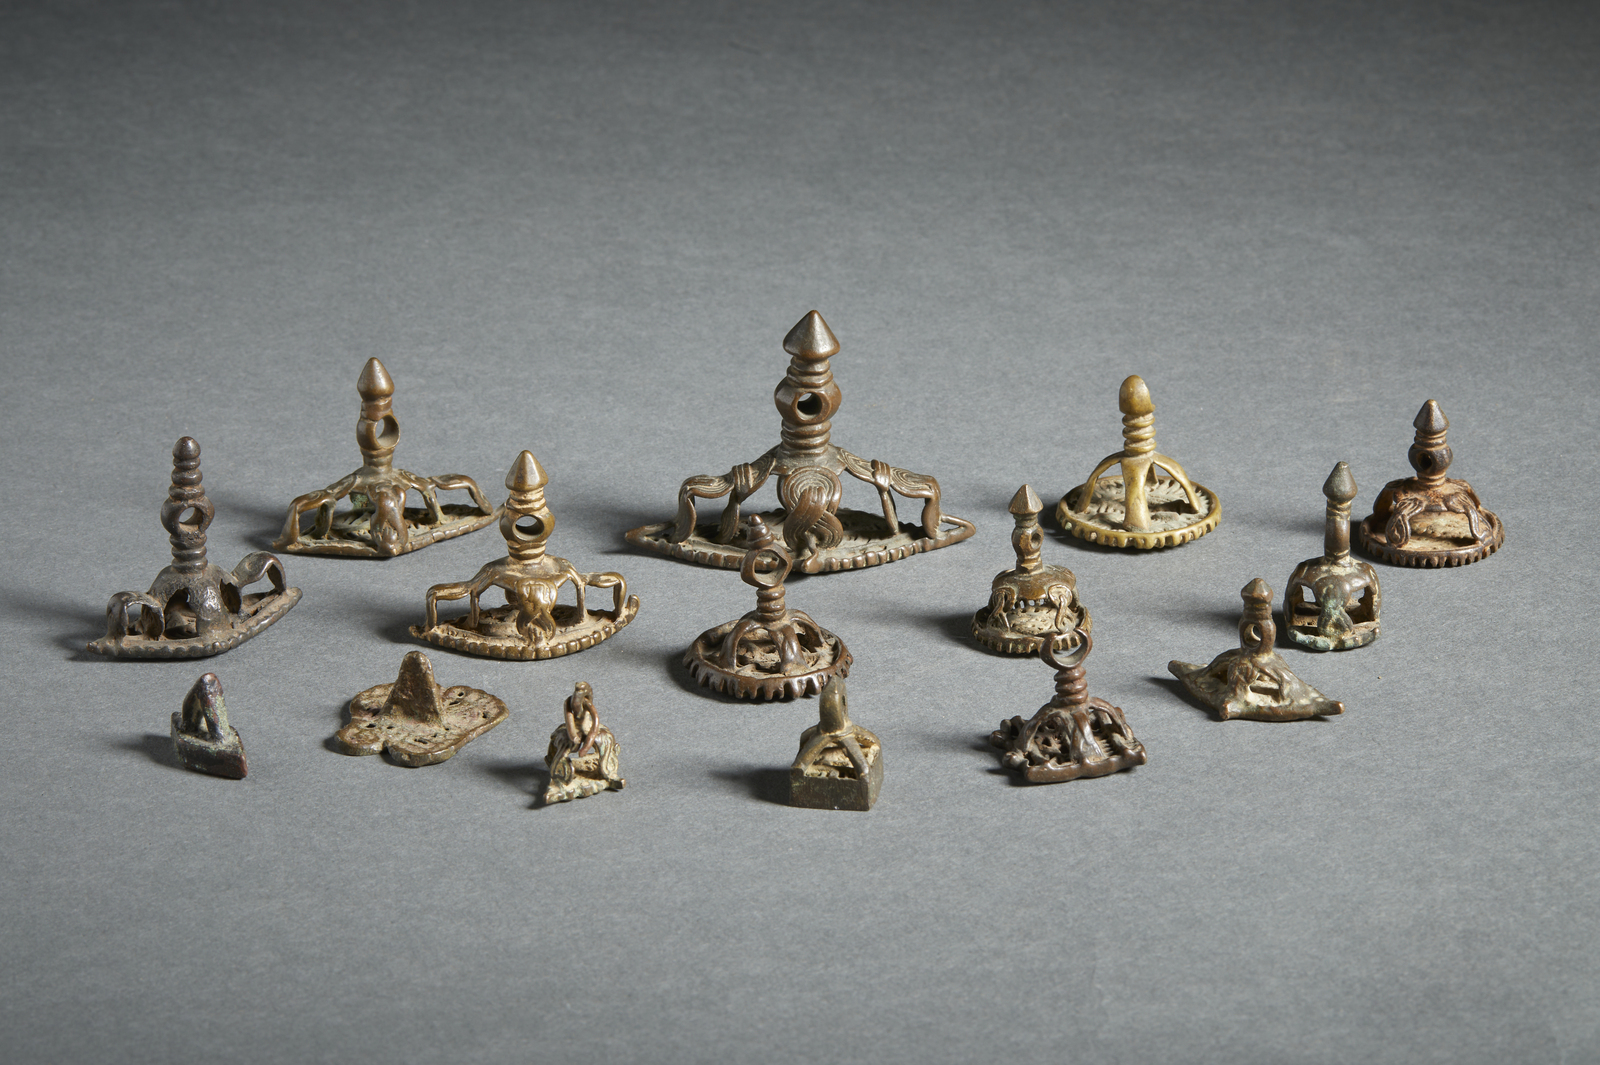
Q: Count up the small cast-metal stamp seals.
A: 15